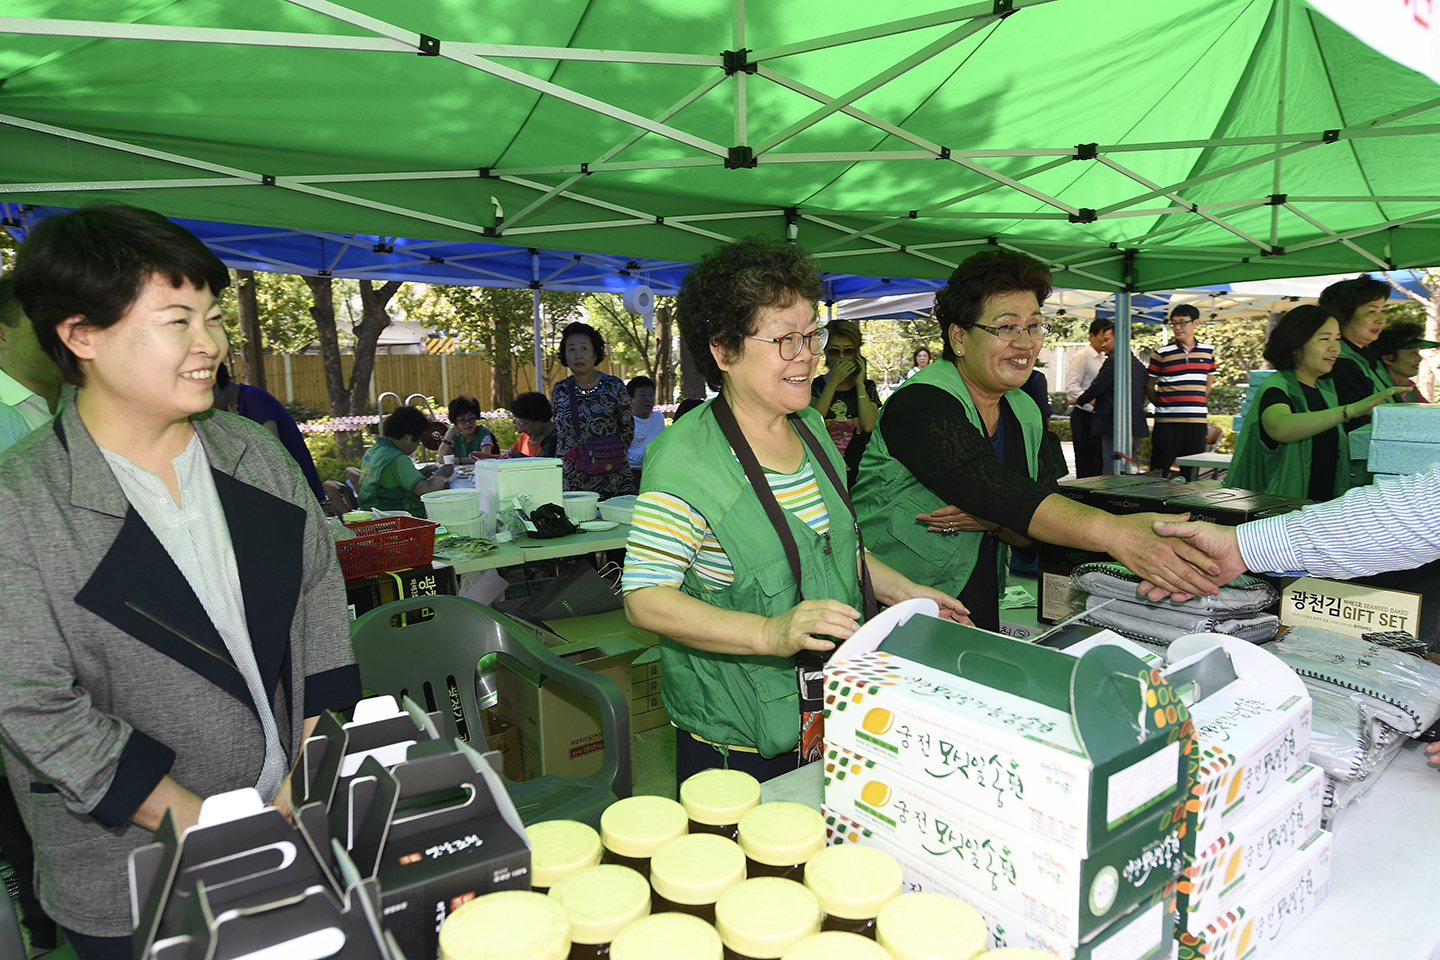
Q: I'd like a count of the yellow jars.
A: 13